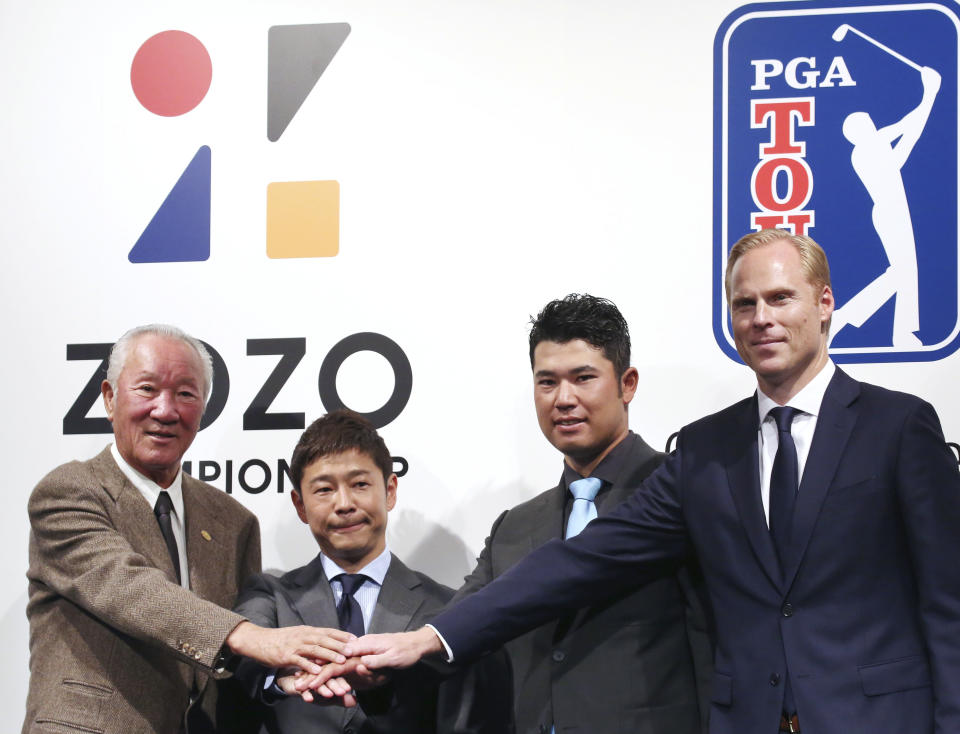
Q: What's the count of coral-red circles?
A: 1